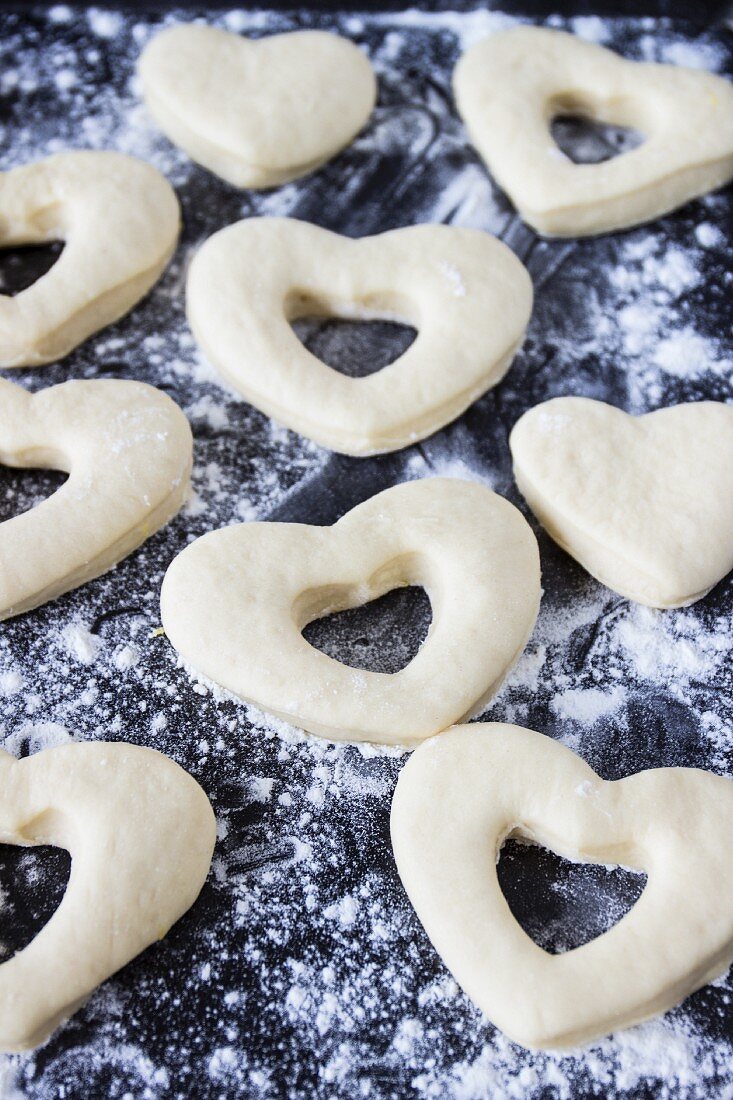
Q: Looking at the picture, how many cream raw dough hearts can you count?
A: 9